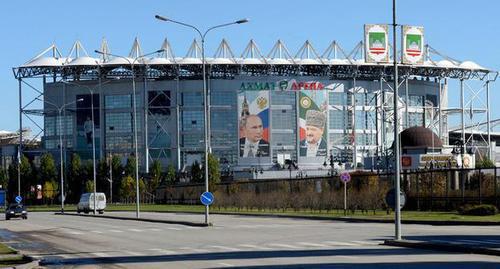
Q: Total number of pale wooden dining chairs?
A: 0